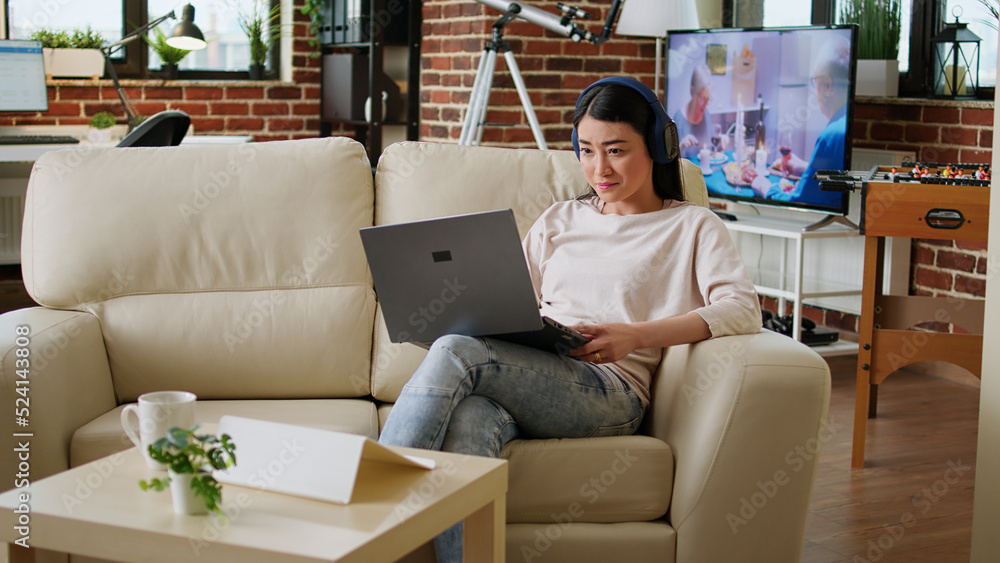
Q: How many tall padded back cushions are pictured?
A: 2